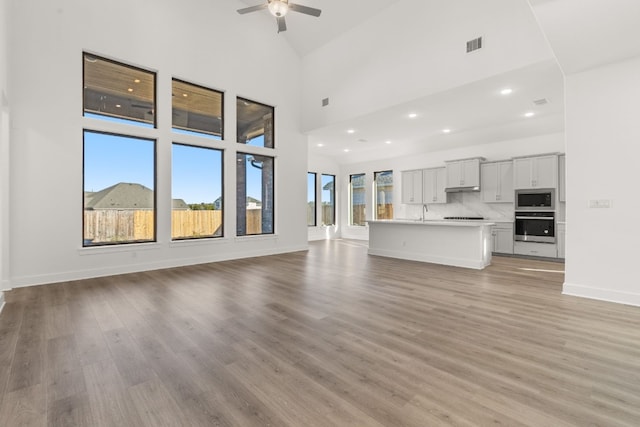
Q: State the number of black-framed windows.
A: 10